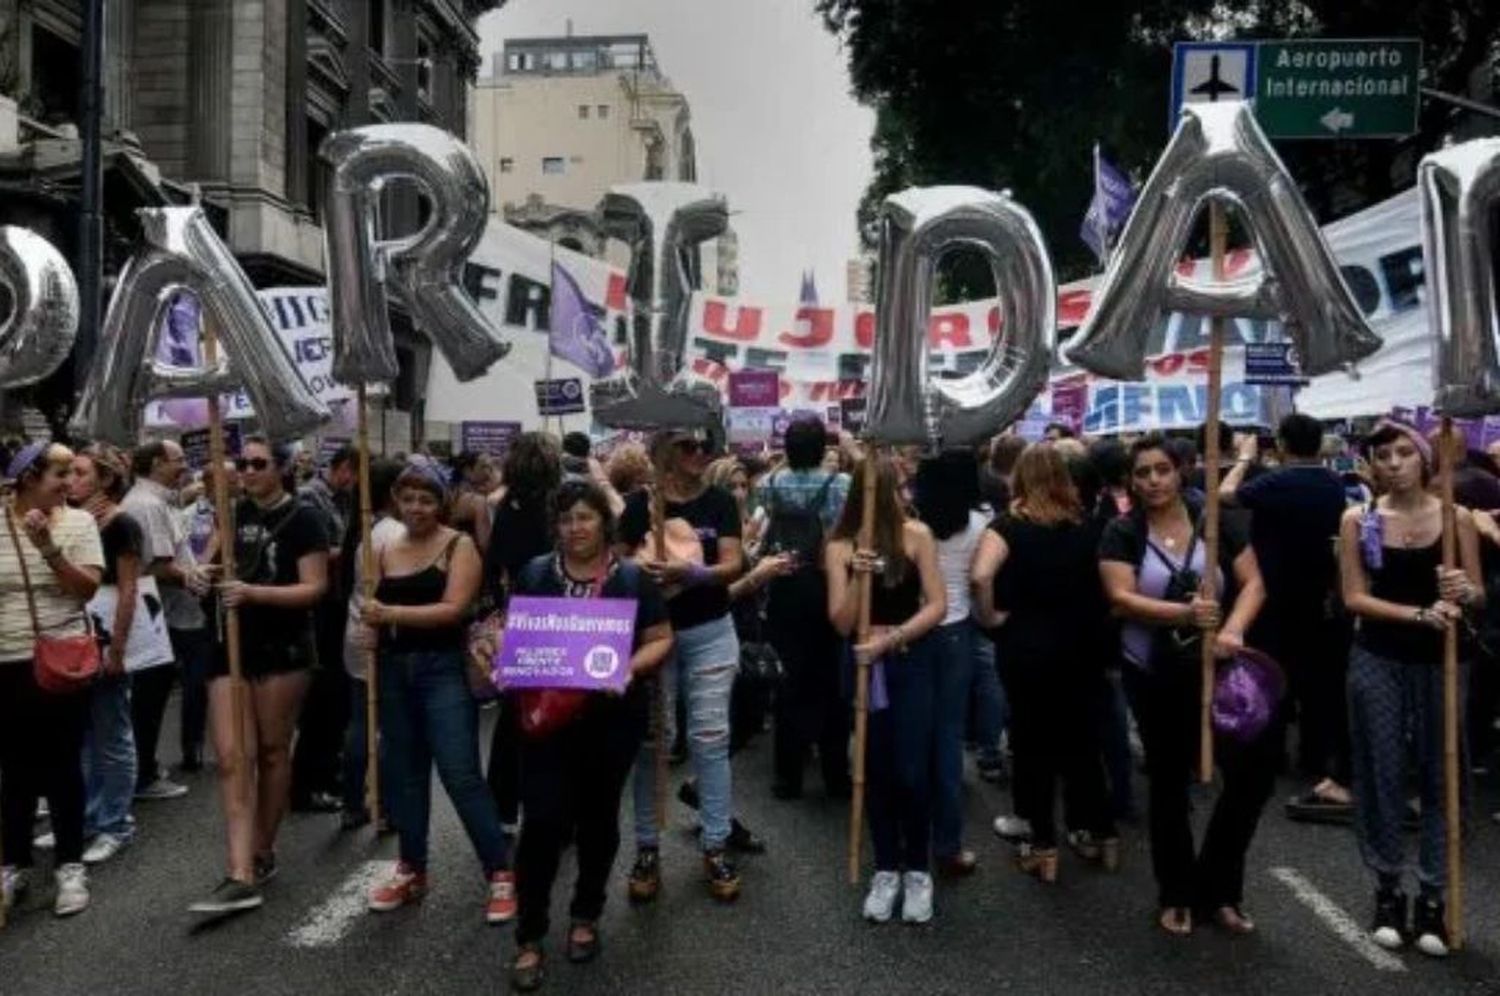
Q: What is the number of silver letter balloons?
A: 7